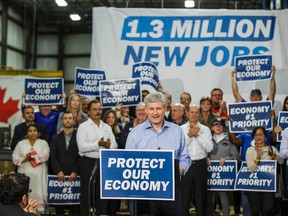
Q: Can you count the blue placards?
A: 11